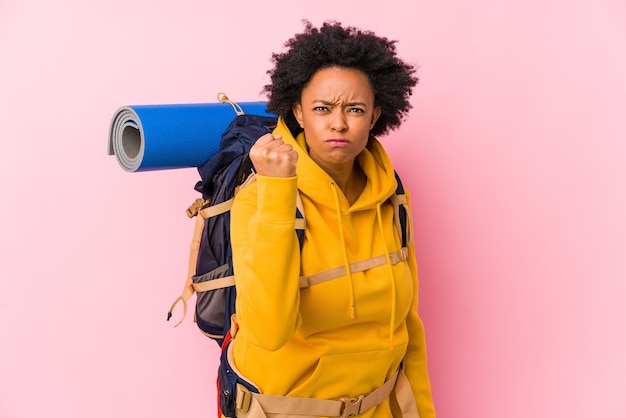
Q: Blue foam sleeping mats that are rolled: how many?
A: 1